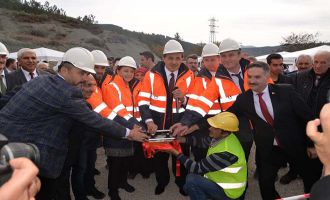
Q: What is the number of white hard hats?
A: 7